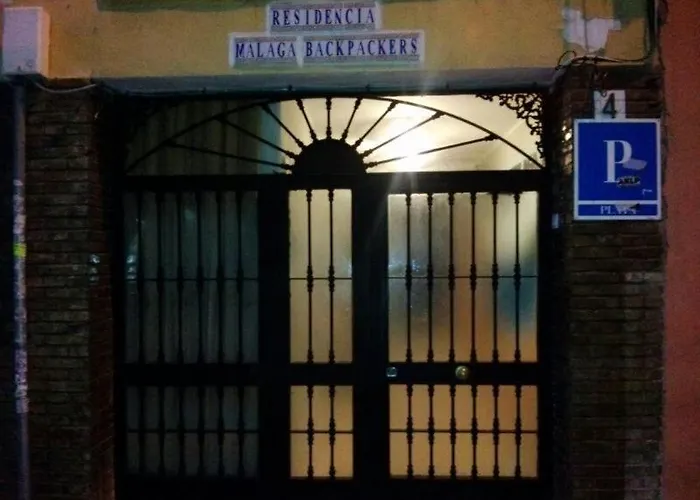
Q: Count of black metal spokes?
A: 9